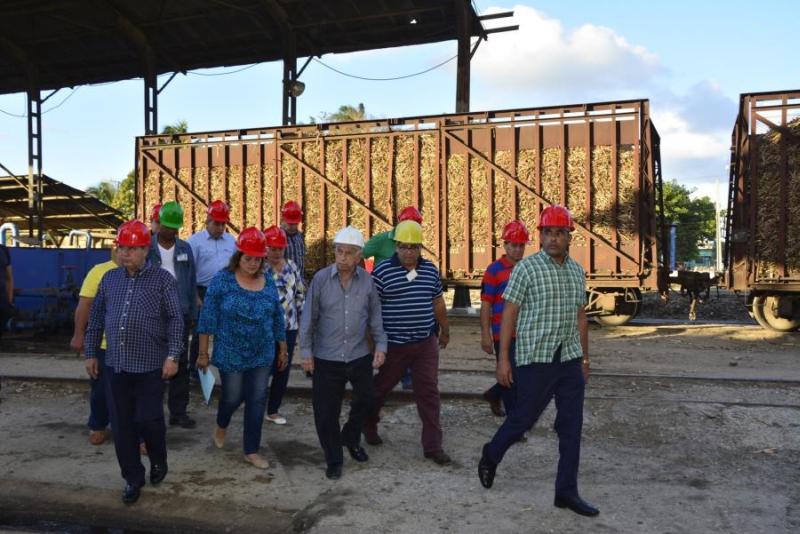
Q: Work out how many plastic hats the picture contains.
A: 12